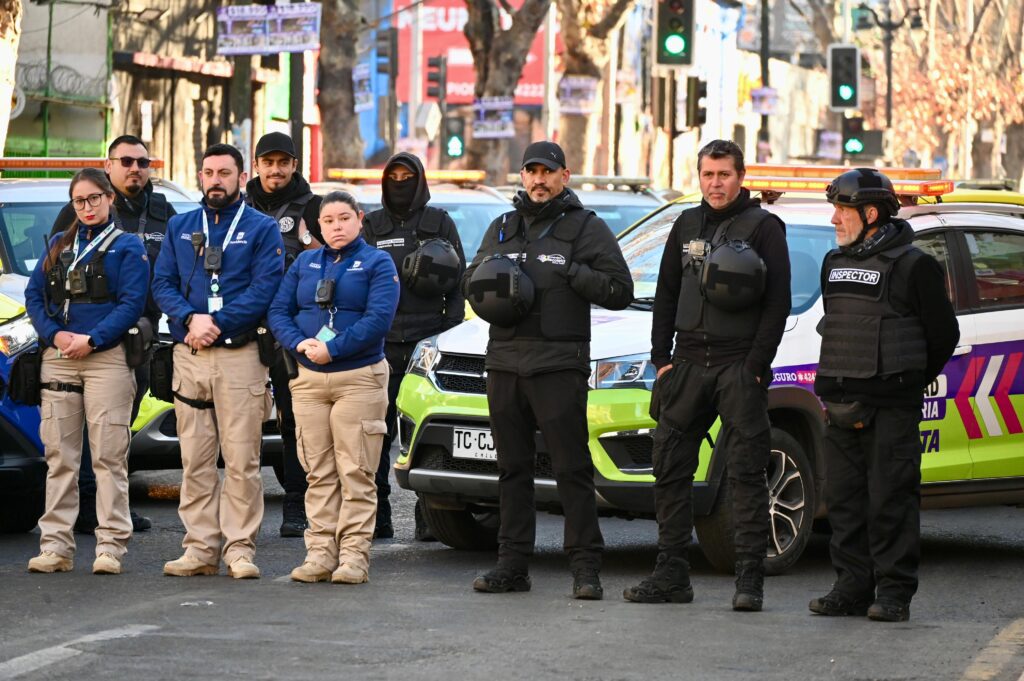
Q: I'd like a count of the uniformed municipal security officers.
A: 9